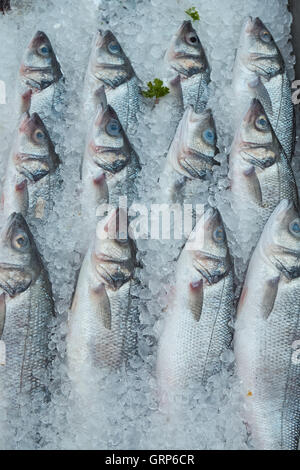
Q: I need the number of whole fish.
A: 12